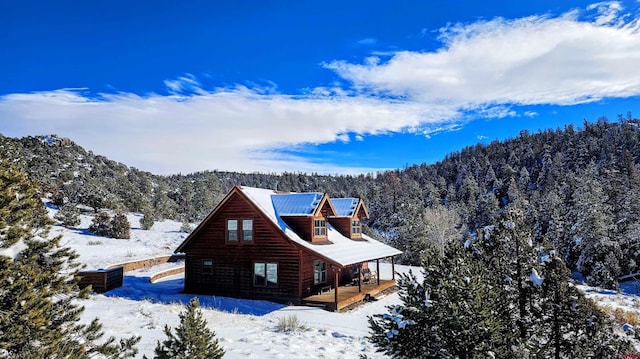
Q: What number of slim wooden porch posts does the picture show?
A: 4